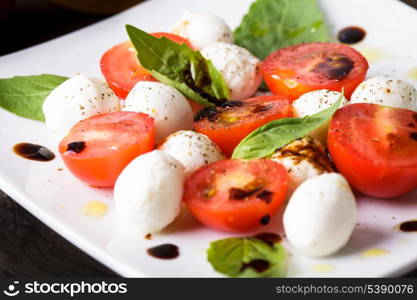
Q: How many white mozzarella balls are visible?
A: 10